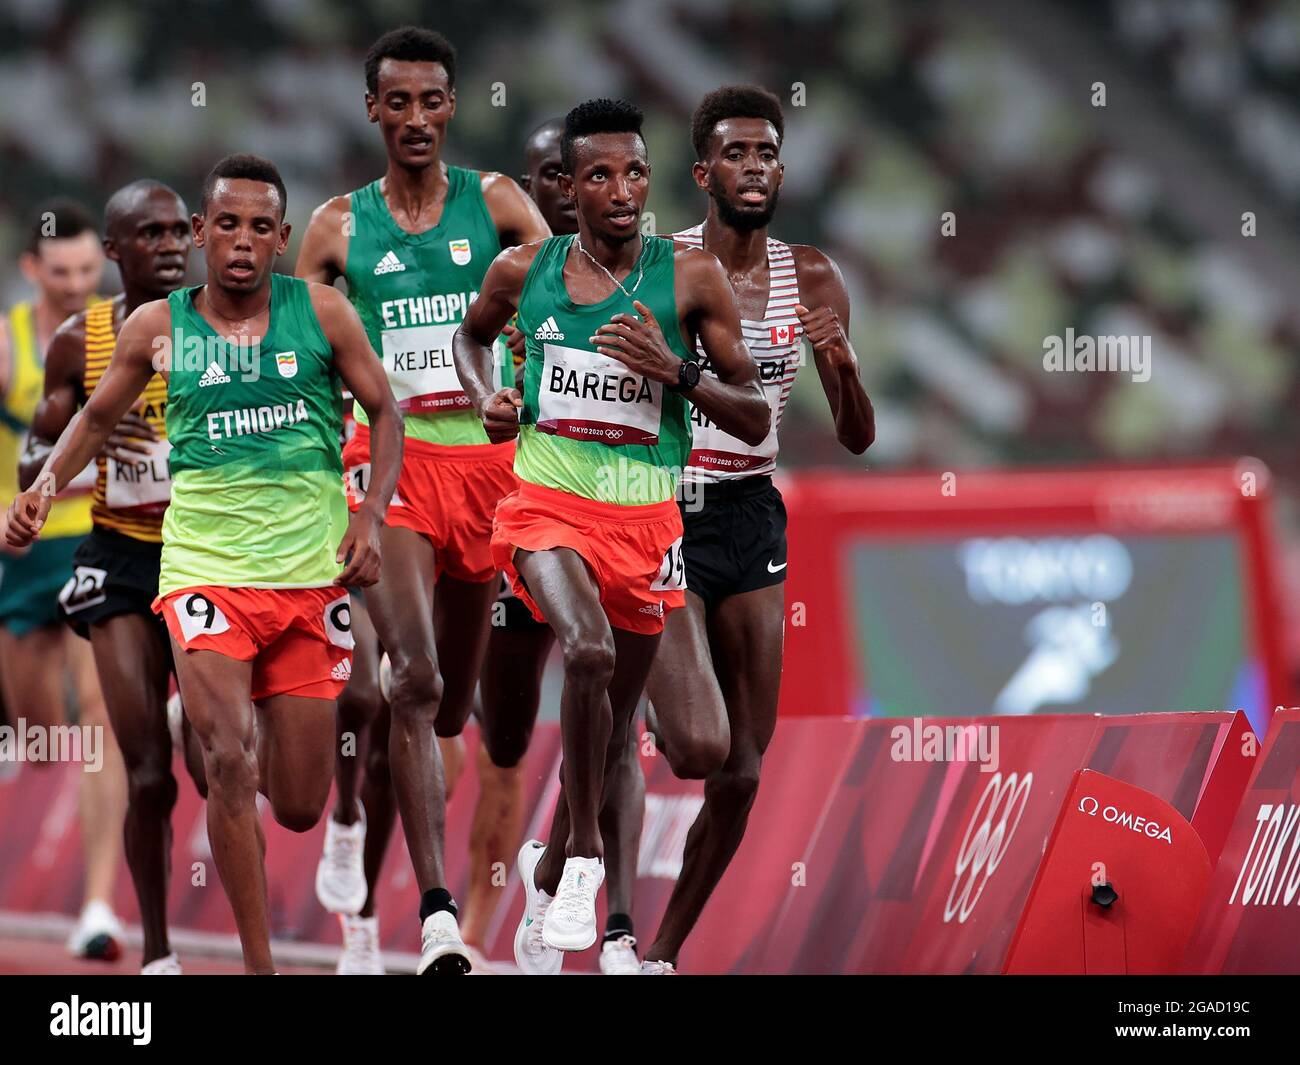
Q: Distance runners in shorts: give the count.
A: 7